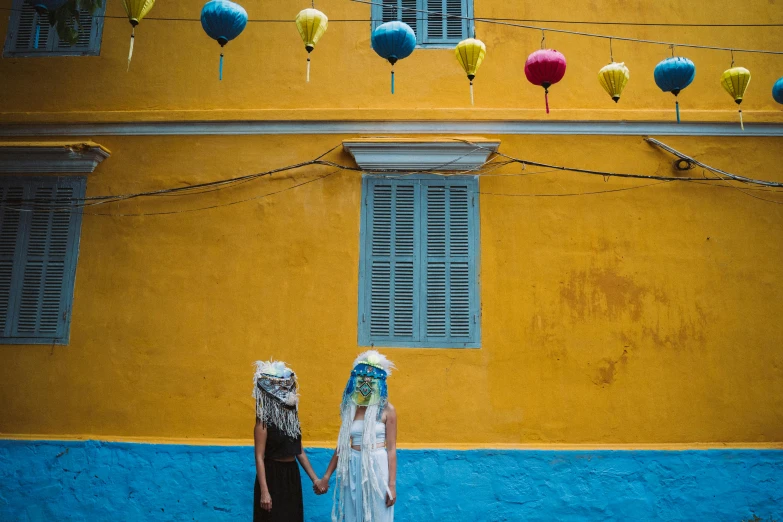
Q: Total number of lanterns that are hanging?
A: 11